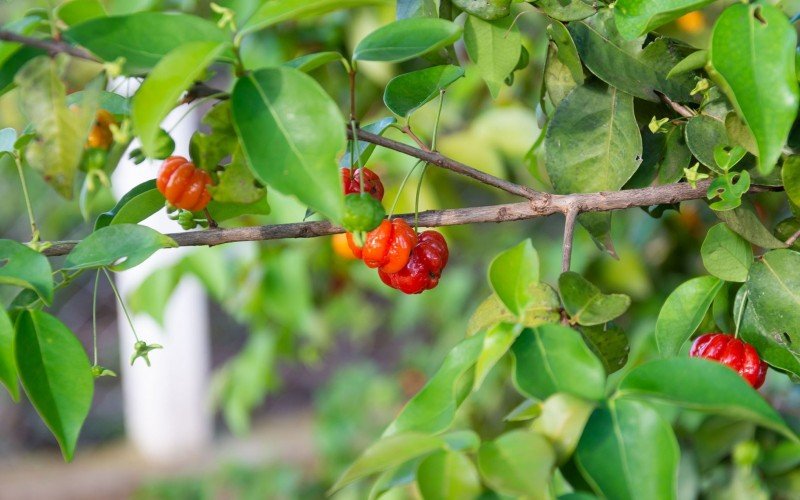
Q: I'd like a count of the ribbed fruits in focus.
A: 5